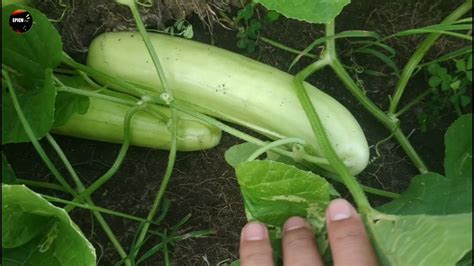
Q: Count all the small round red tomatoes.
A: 0